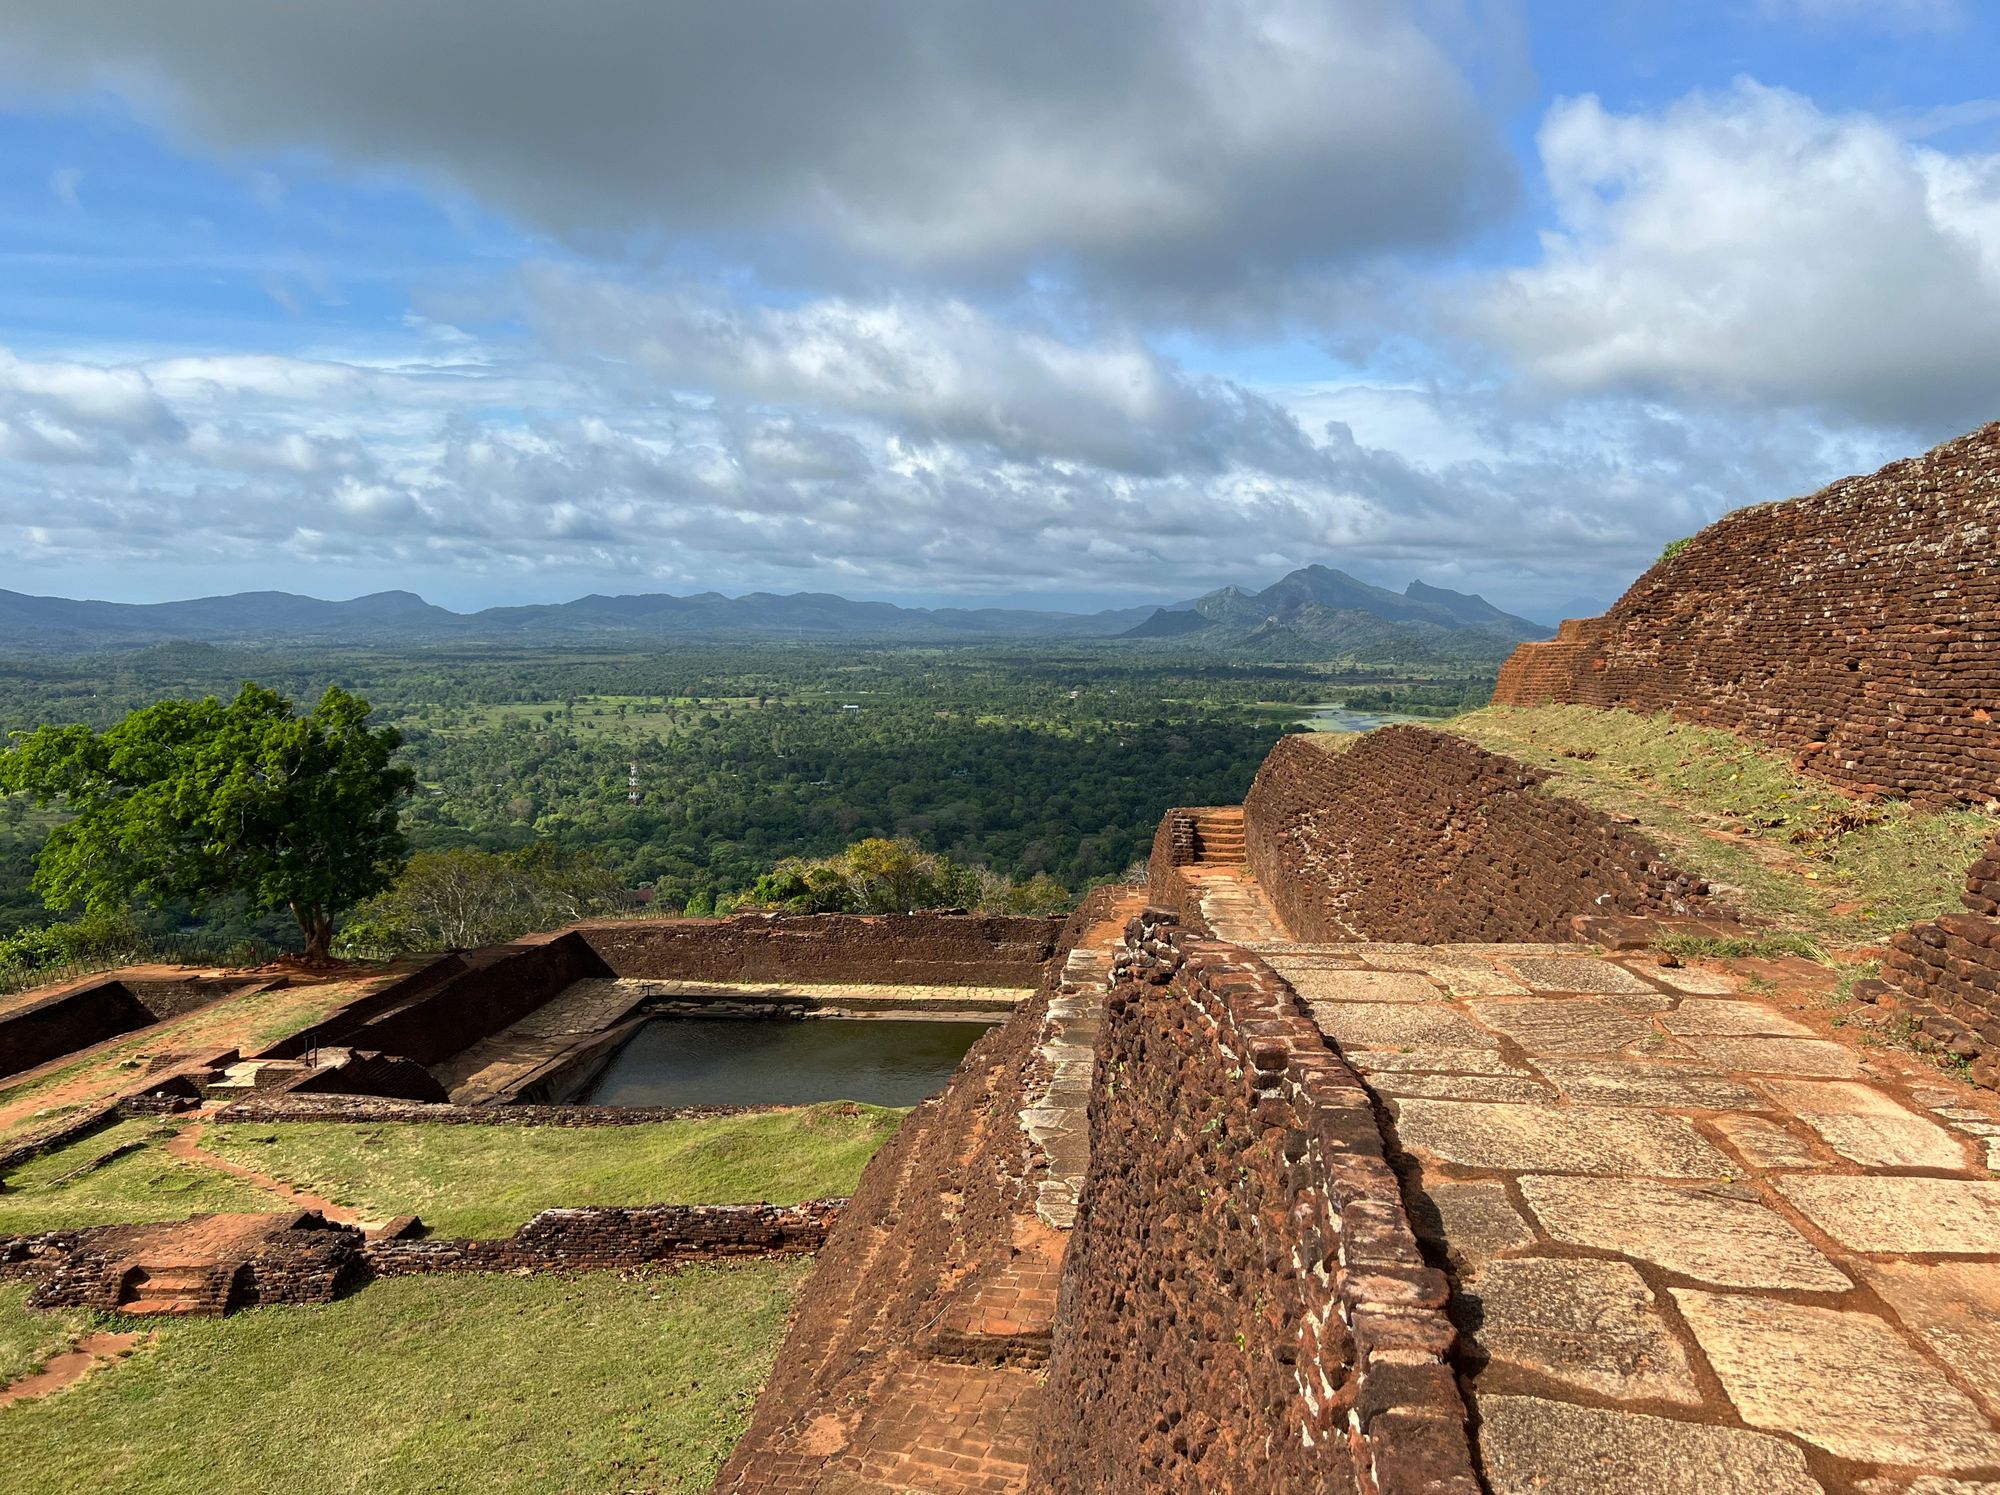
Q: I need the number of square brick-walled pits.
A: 2